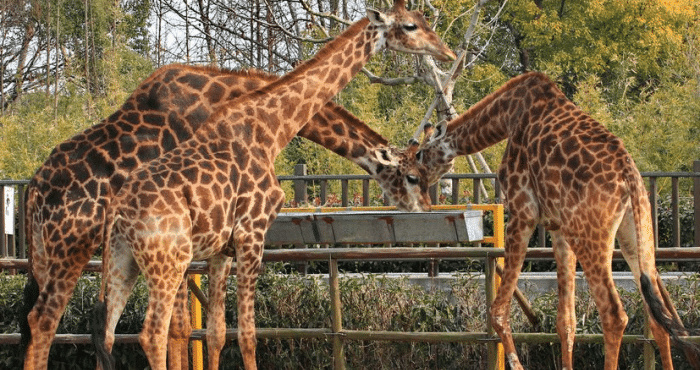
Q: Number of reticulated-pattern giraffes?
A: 3